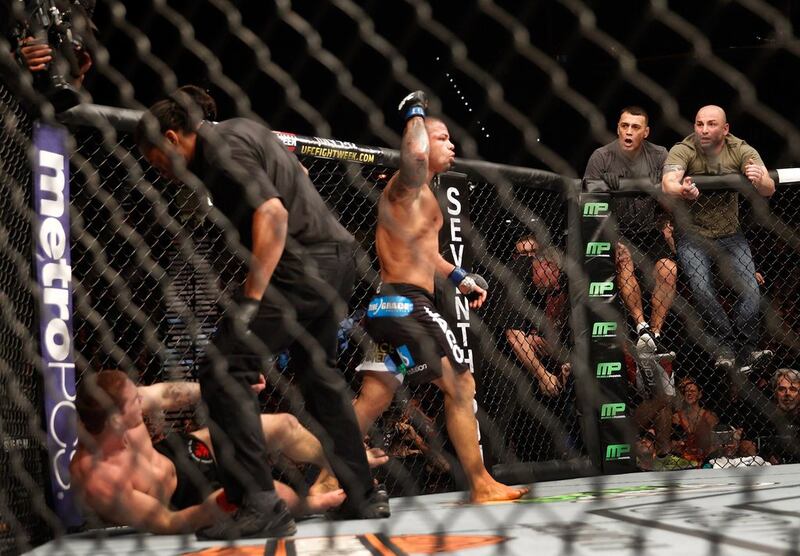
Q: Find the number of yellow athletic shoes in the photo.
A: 1